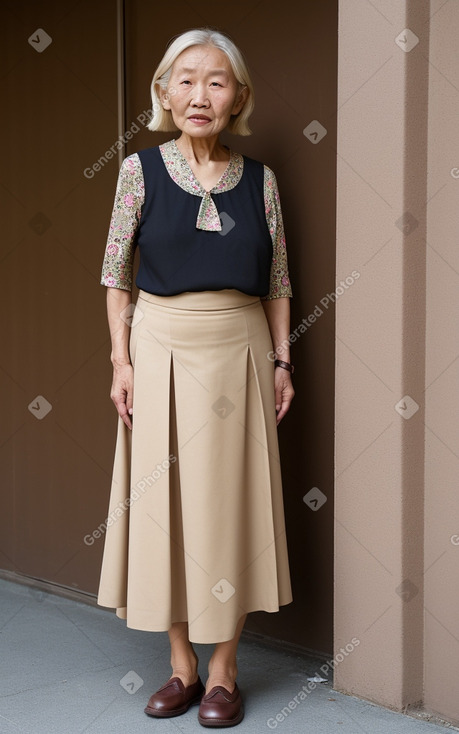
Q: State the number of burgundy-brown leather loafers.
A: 2